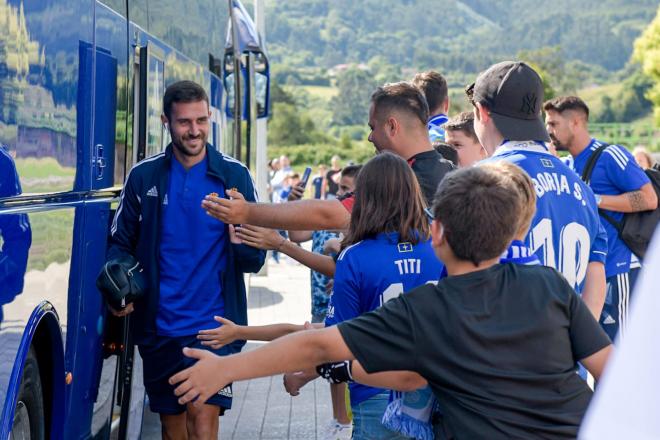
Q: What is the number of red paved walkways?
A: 0